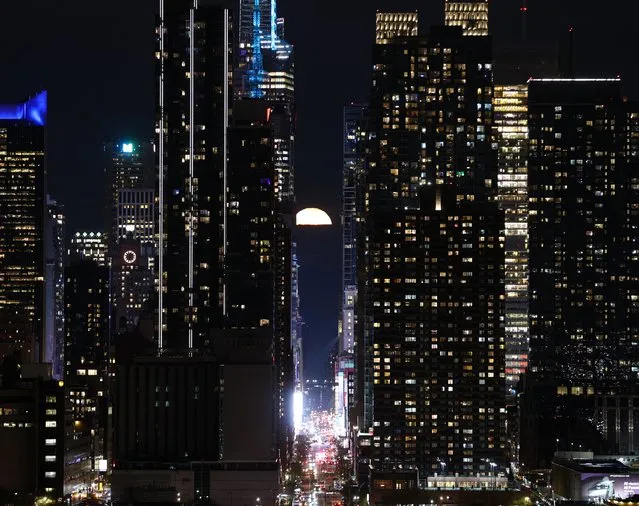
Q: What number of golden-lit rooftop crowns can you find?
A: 2